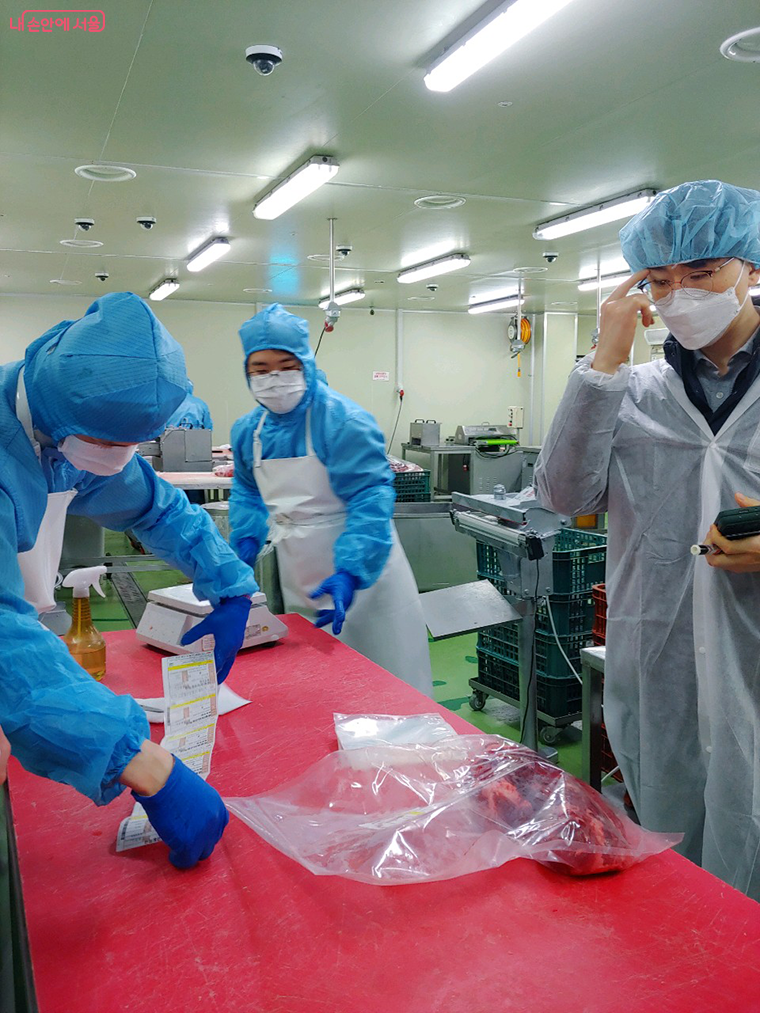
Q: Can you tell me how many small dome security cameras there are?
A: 7